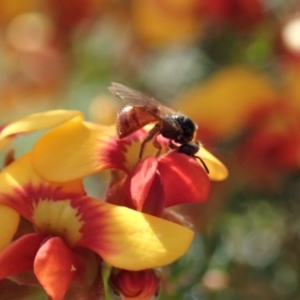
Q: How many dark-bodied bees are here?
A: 1